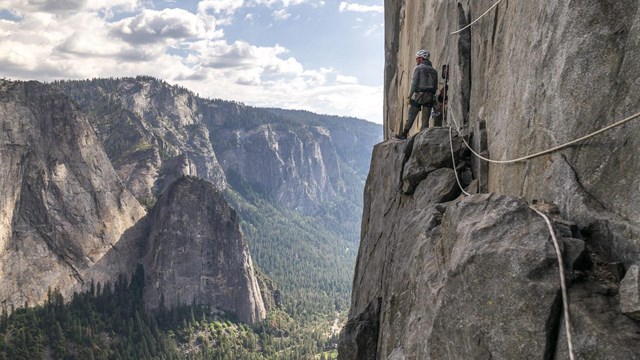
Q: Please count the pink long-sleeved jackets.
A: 0